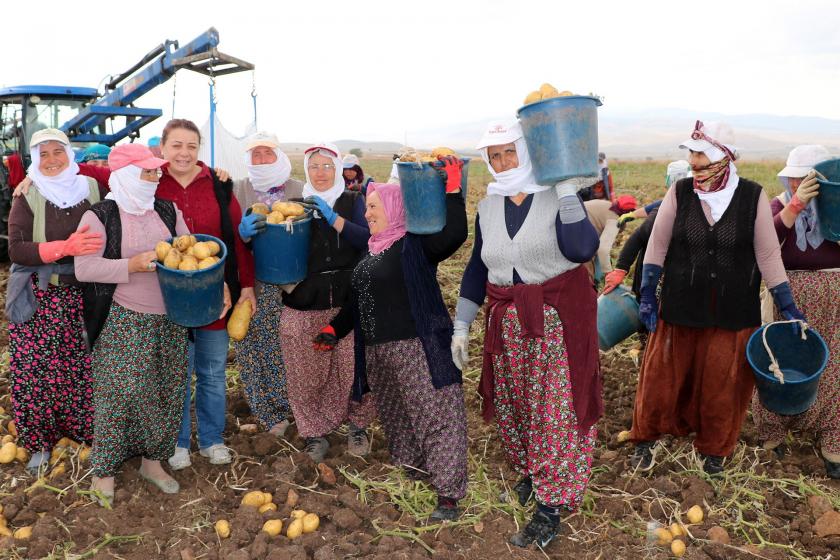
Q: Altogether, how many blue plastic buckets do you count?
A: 7